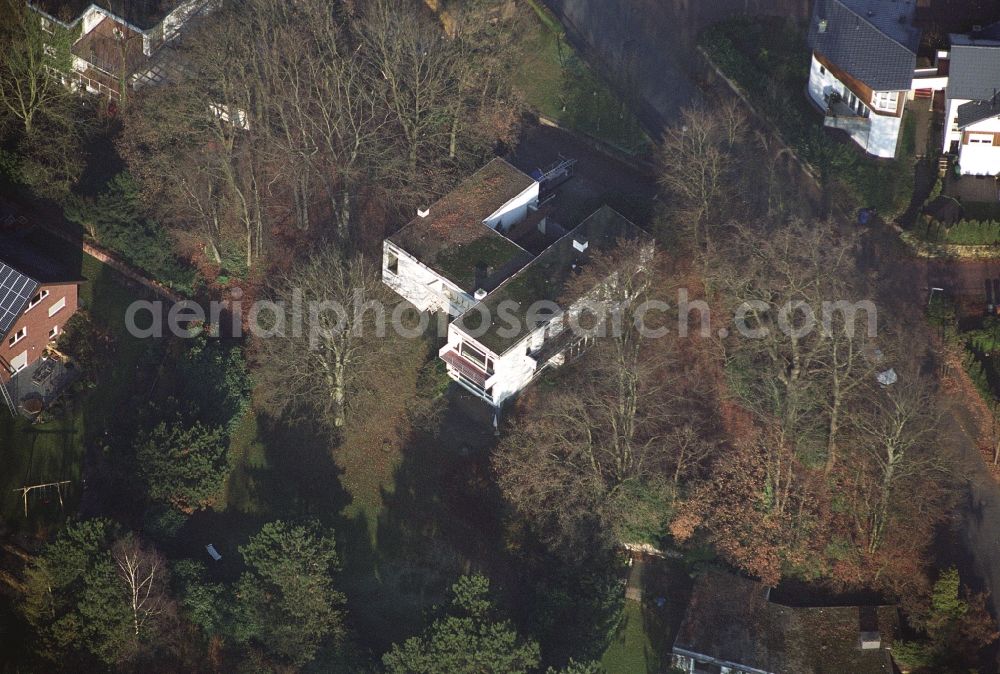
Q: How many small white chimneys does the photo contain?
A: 3